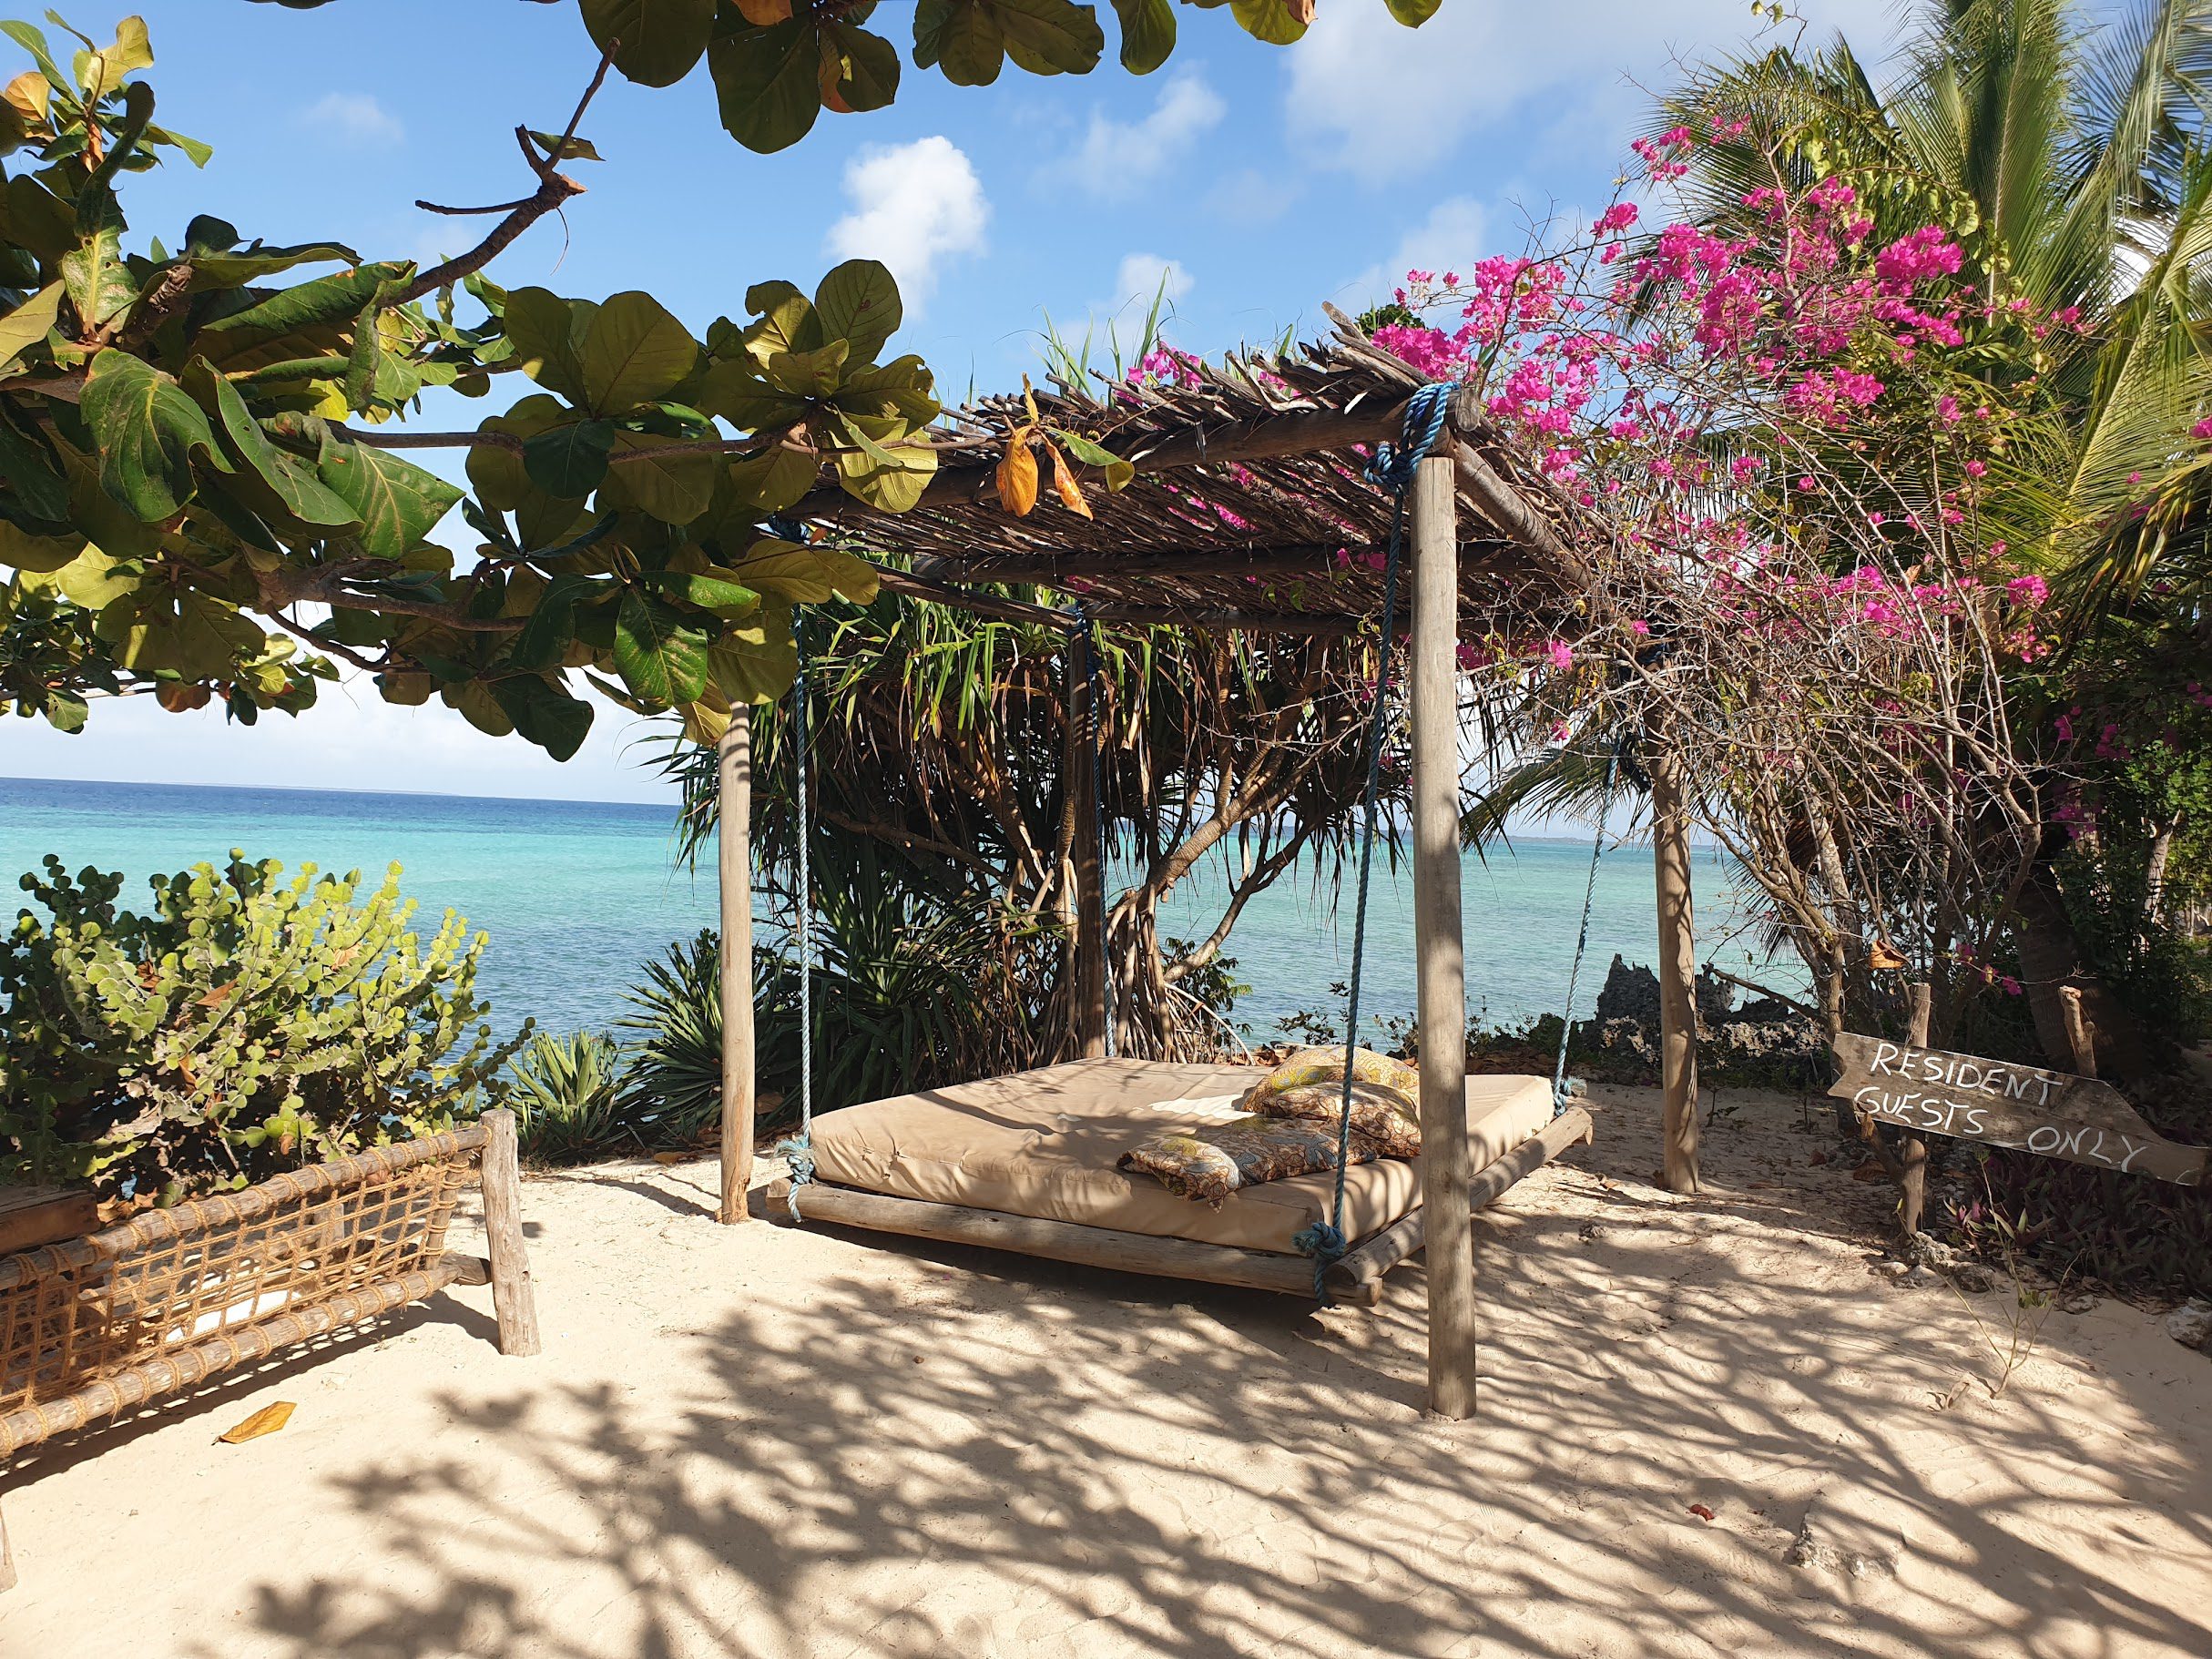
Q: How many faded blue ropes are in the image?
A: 4